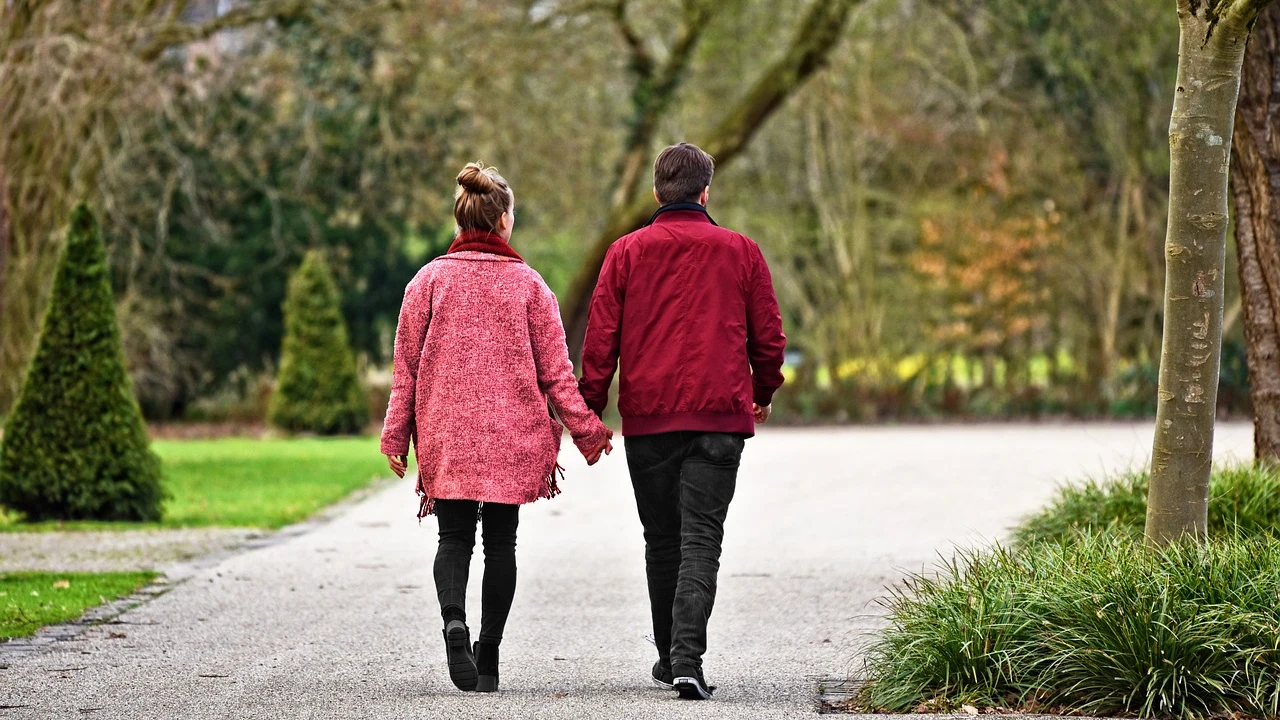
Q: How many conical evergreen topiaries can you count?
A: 2